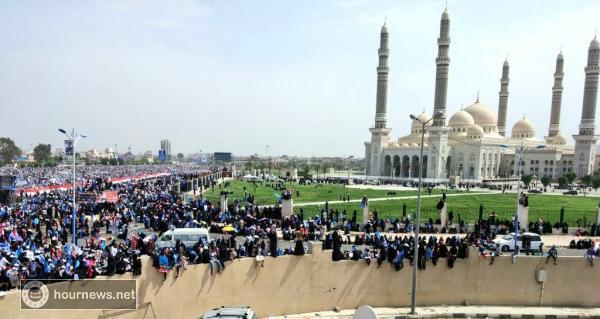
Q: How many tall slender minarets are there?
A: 5